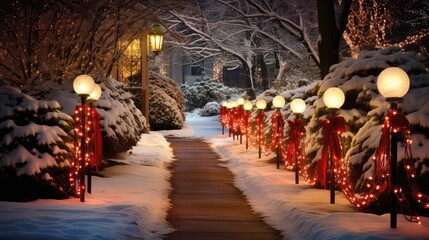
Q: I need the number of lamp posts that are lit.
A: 13